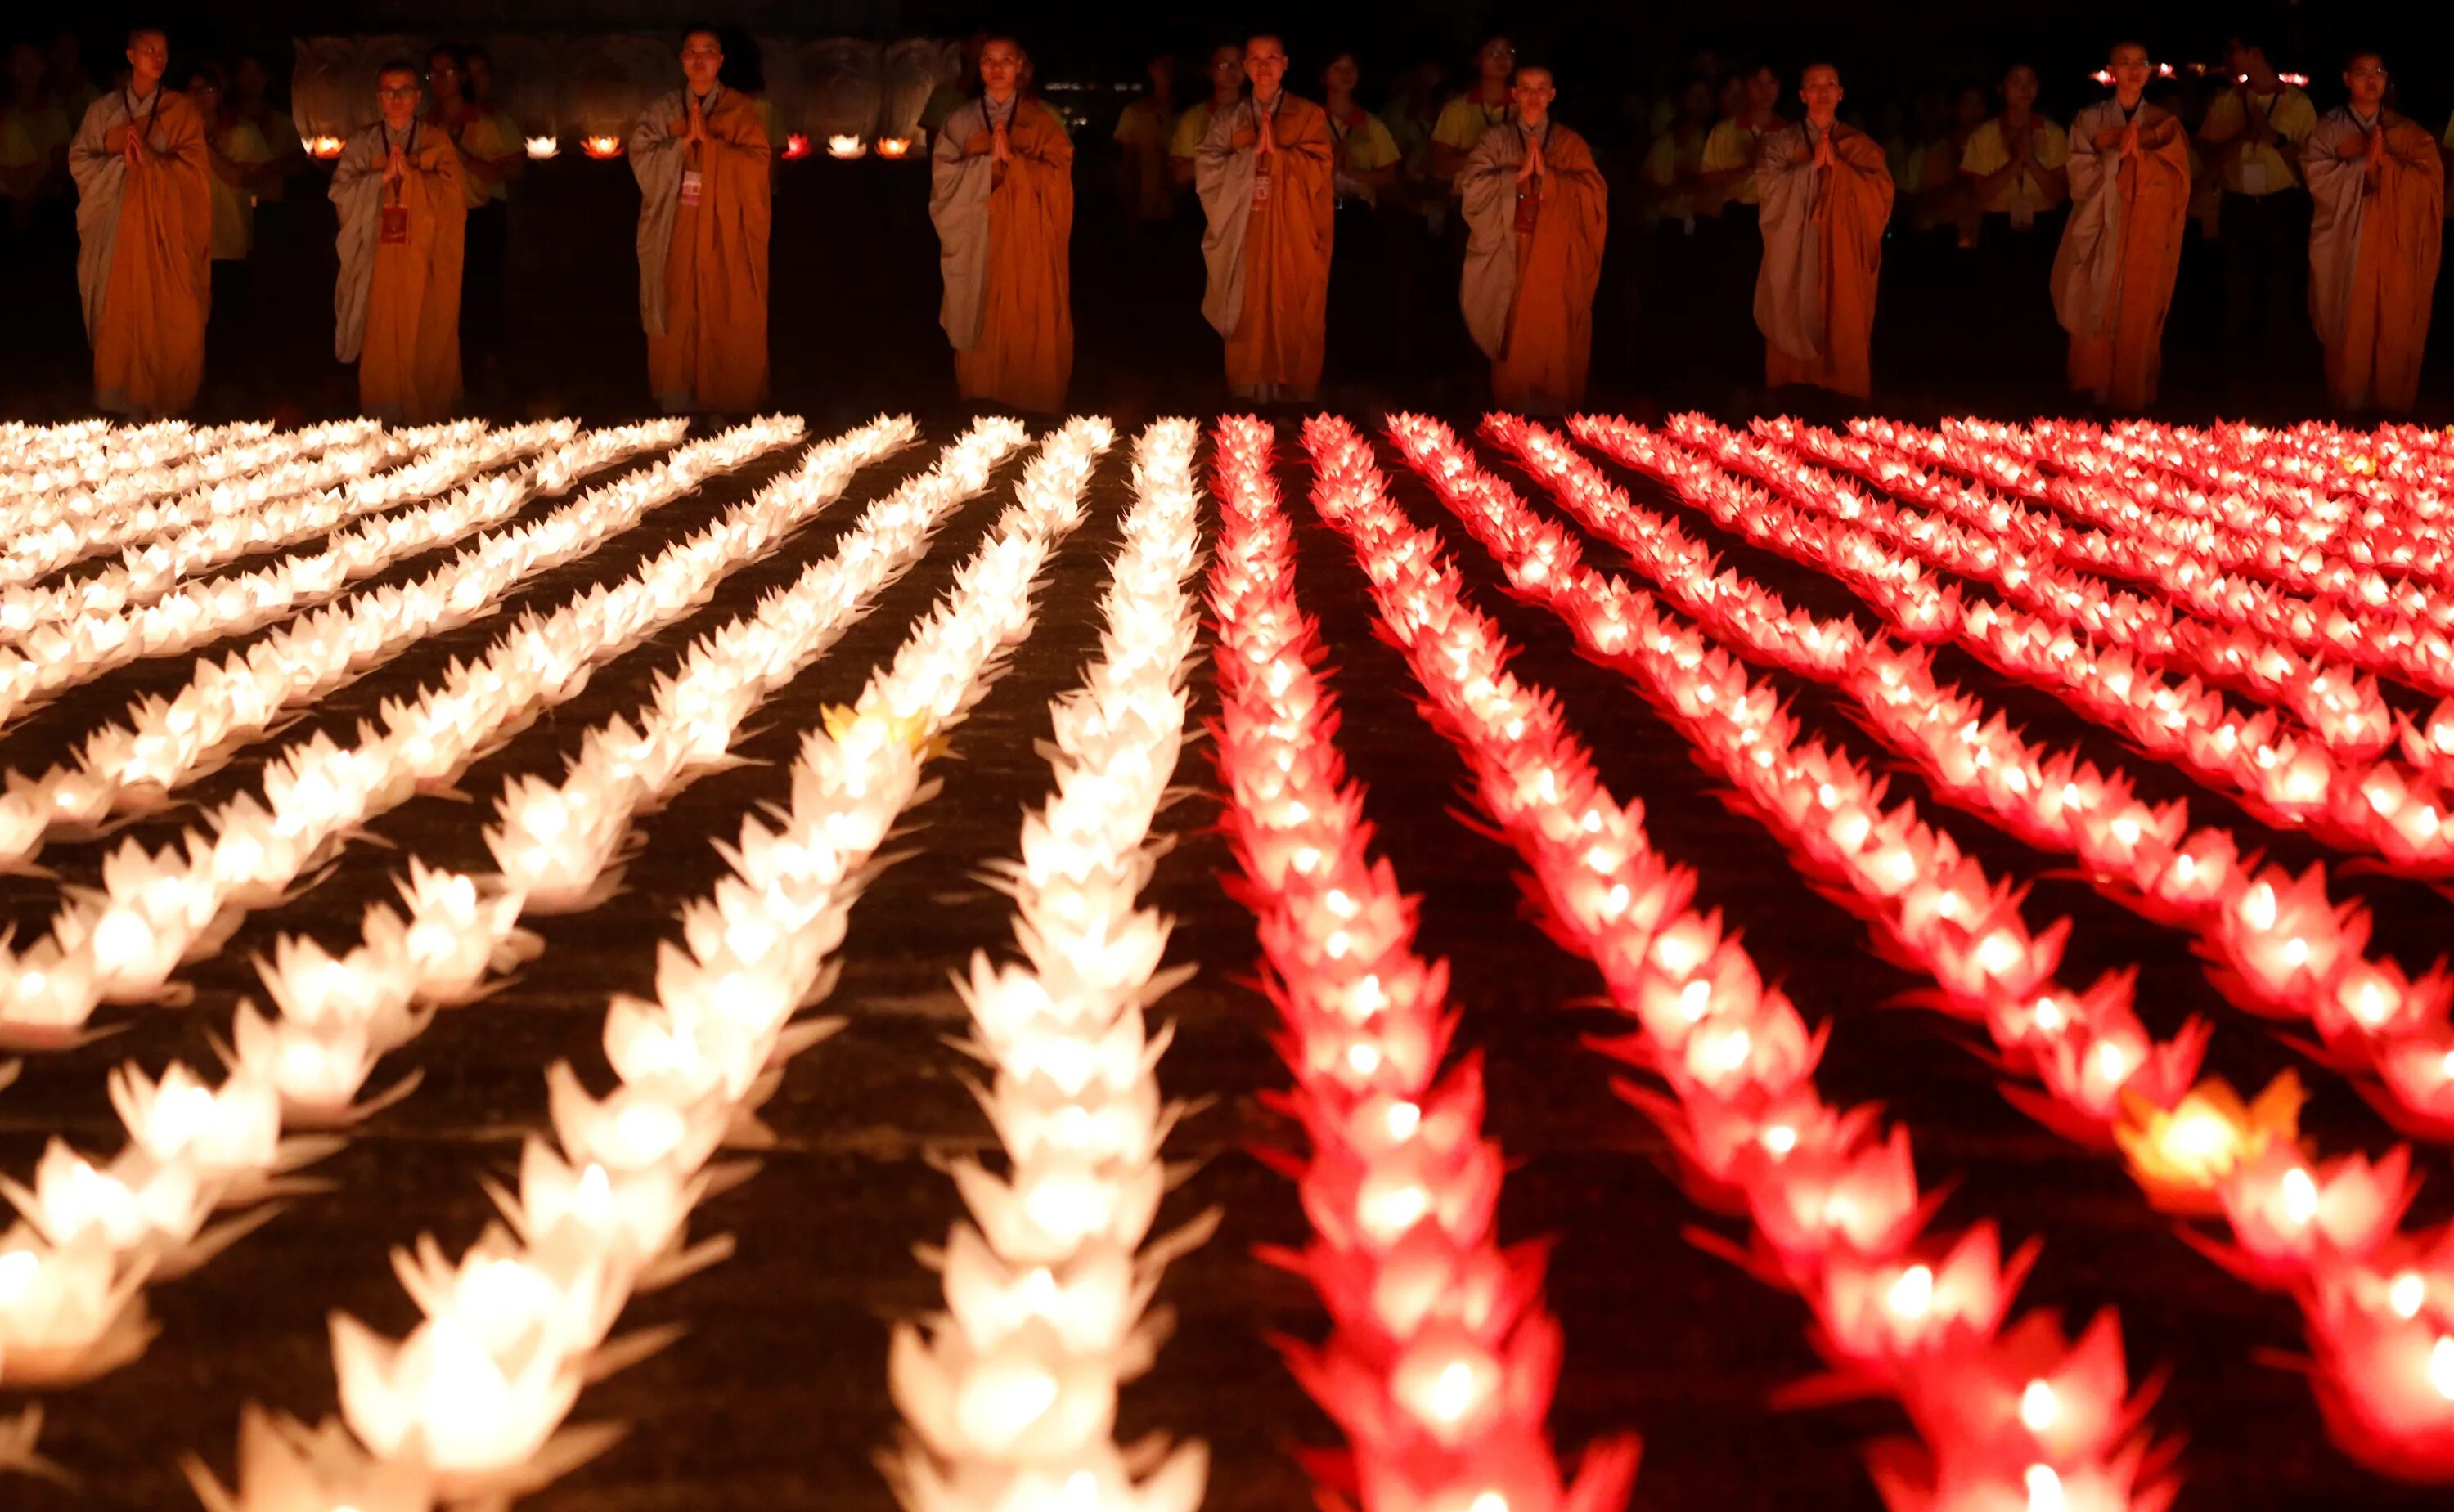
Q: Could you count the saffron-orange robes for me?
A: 9